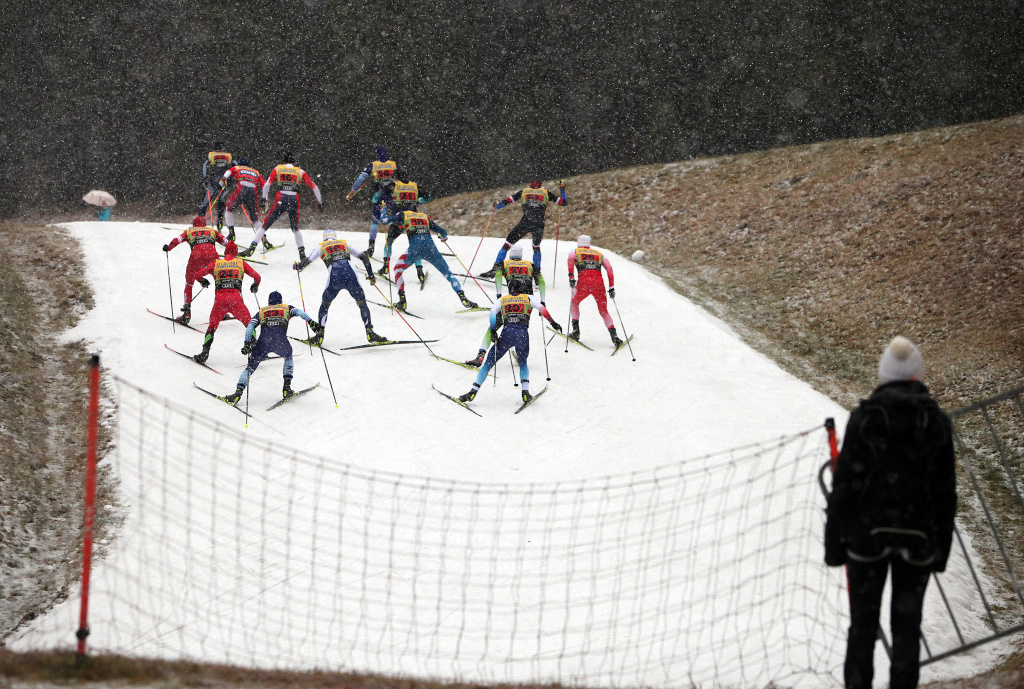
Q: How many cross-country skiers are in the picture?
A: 14